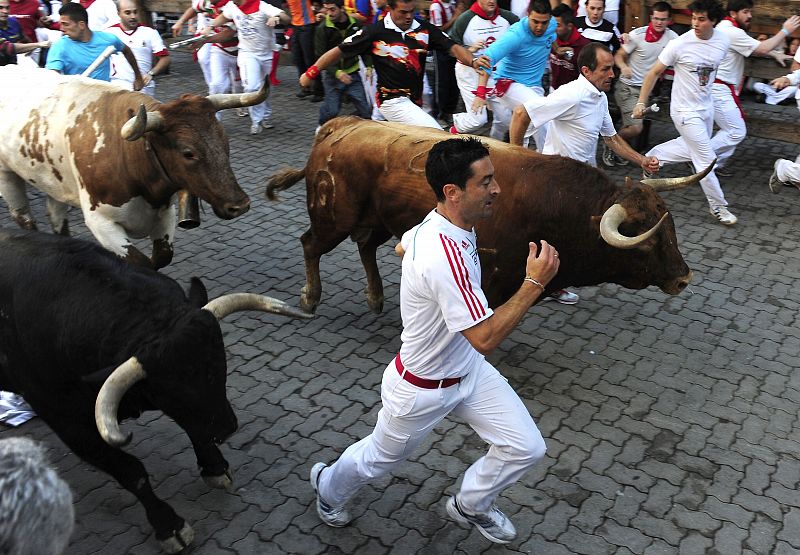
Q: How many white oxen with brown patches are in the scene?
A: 1